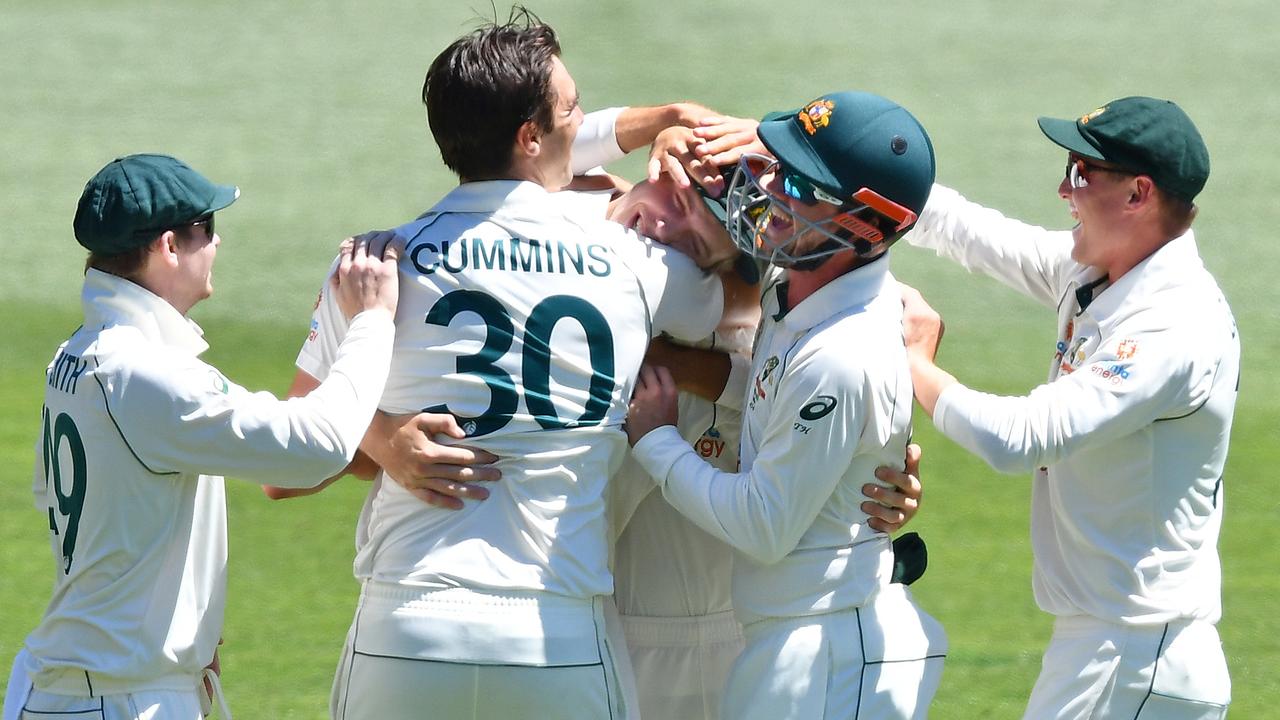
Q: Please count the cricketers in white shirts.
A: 5